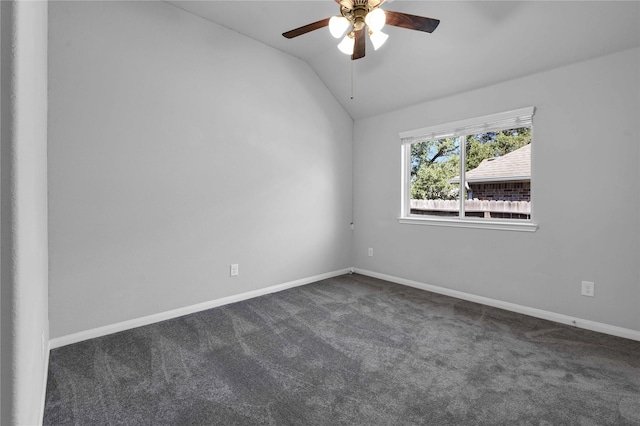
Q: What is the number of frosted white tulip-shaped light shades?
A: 4